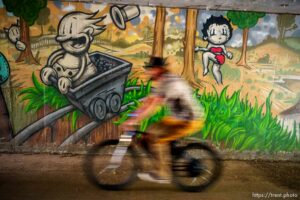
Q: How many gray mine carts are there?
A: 1